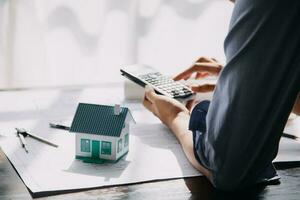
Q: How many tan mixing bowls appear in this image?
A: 0